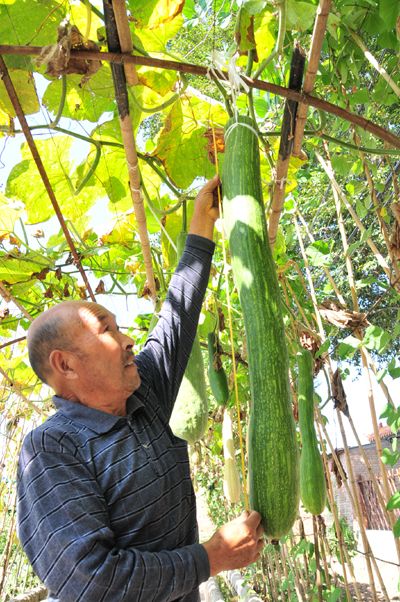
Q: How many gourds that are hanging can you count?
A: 5